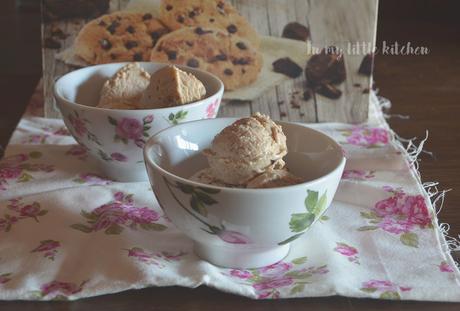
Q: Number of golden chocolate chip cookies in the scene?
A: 3